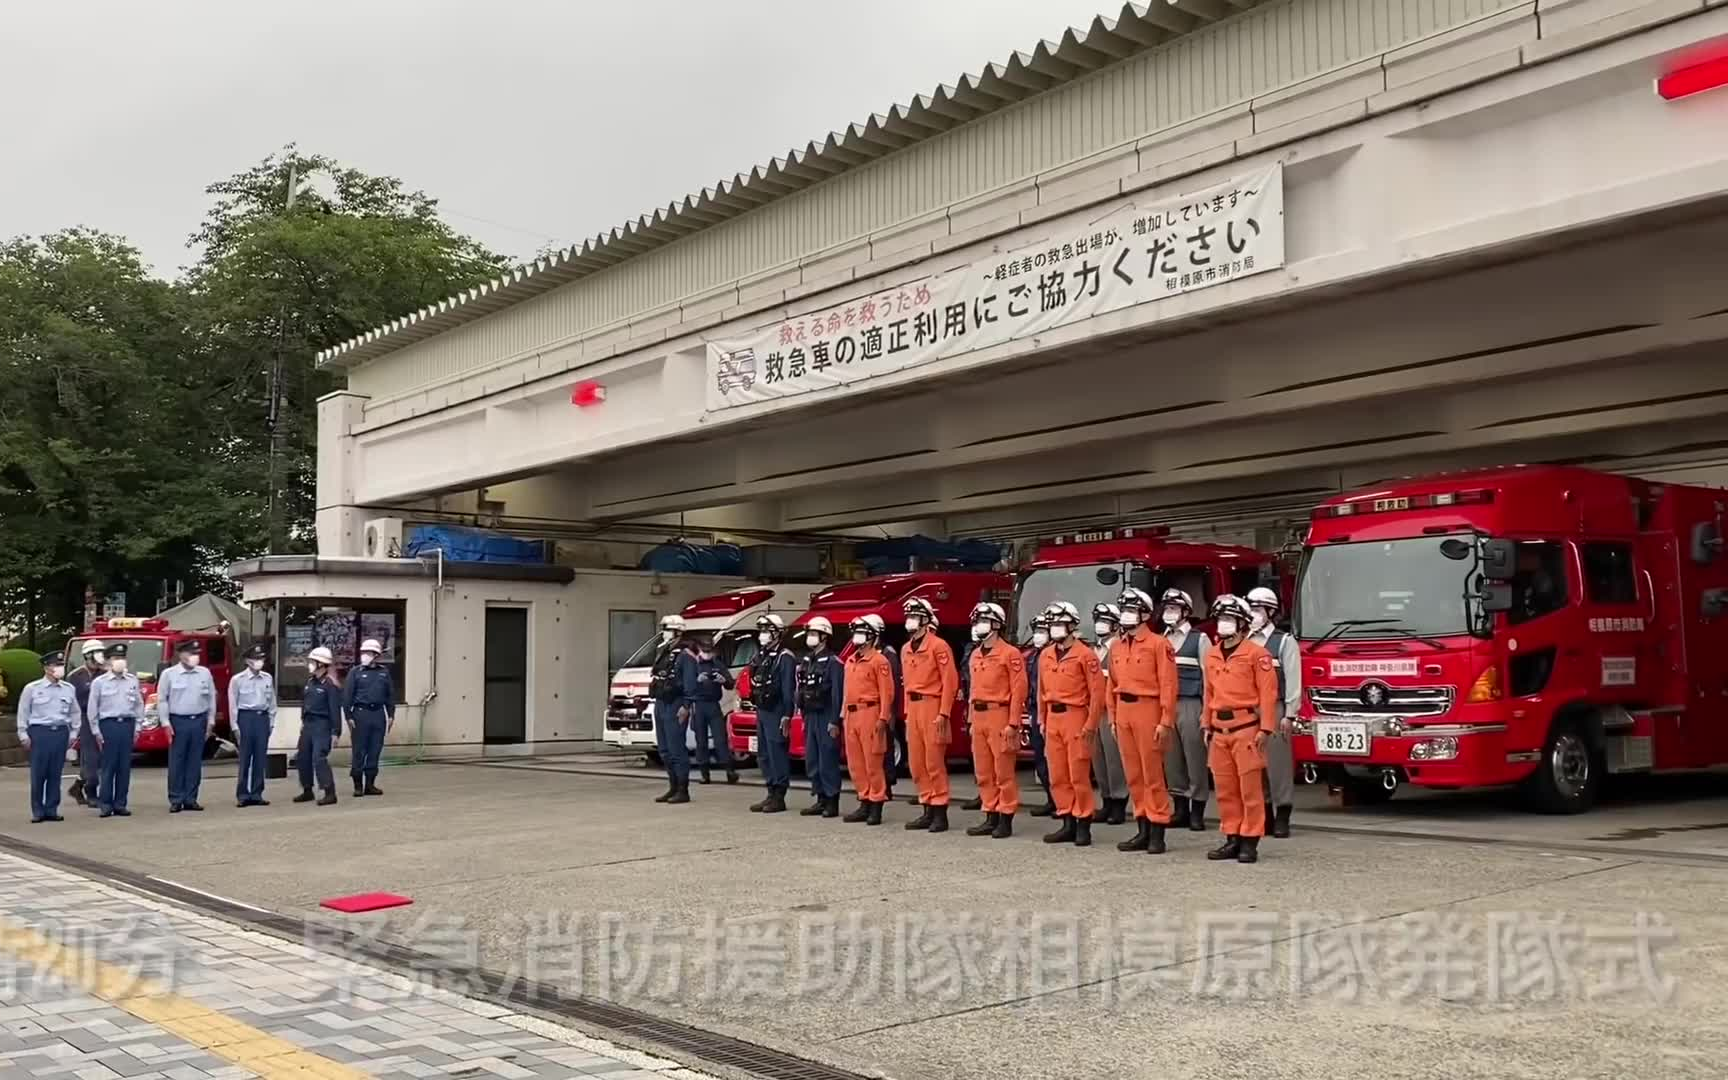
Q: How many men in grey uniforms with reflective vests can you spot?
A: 3